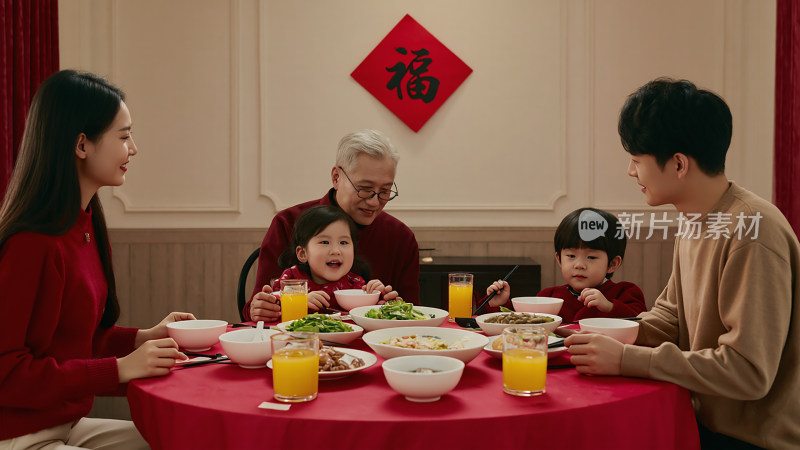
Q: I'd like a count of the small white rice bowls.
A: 6